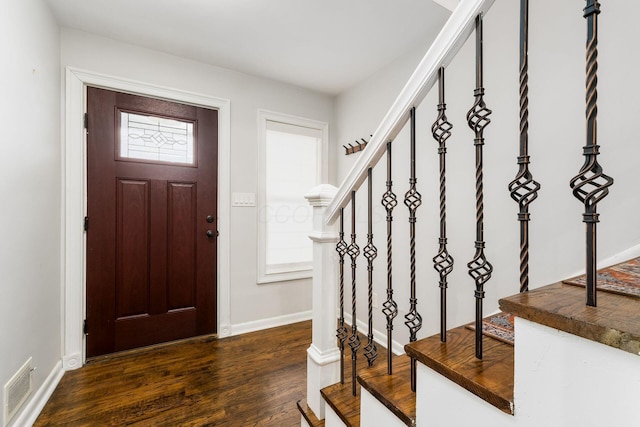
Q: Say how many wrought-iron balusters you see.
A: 9